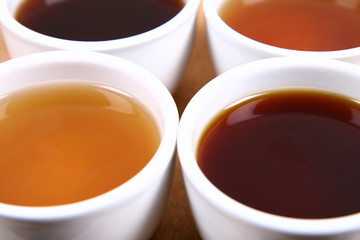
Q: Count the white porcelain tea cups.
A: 4